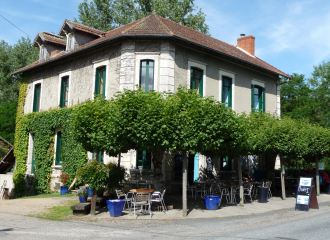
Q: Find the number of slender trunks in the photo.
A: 5